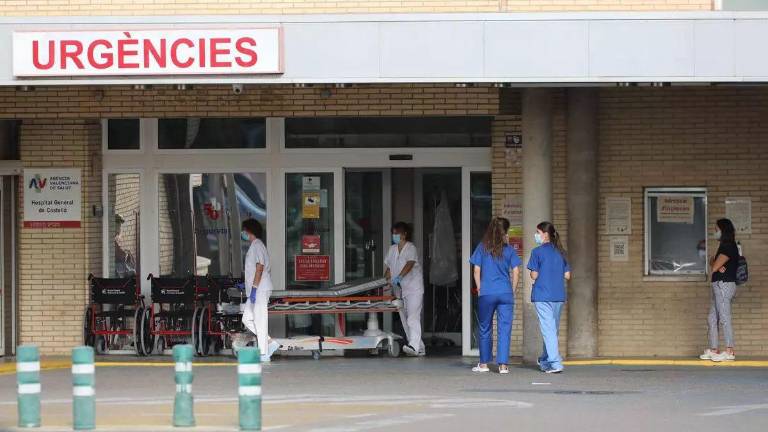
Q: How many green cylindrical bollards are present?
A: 4